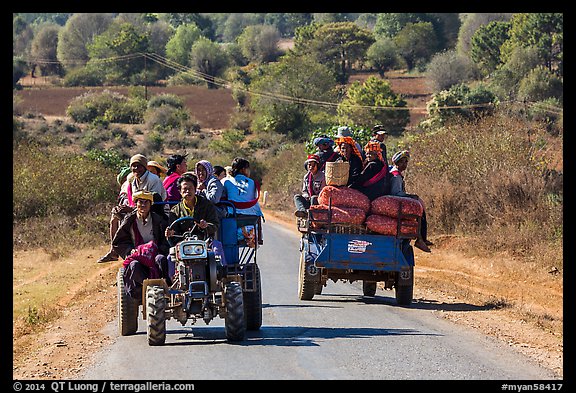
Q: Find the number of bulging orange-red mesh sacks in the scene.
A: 4